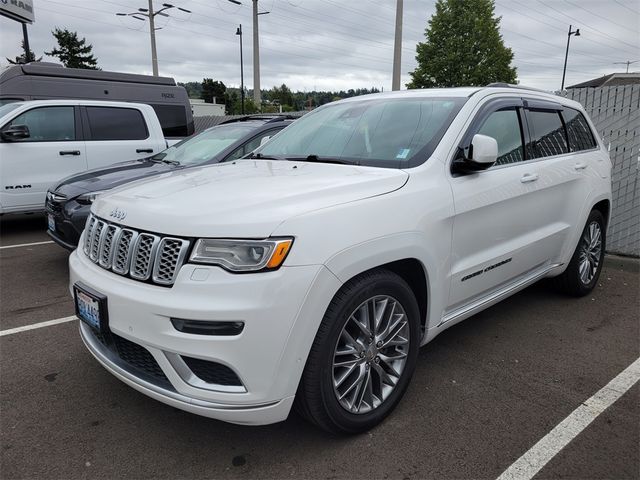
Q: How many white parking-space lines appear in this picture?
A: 3